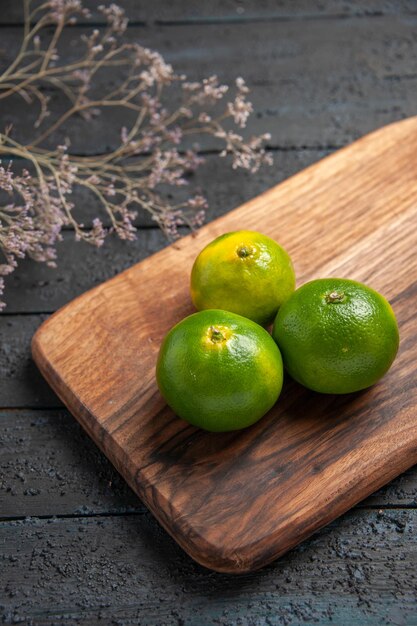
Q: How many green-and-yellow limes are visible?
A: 3